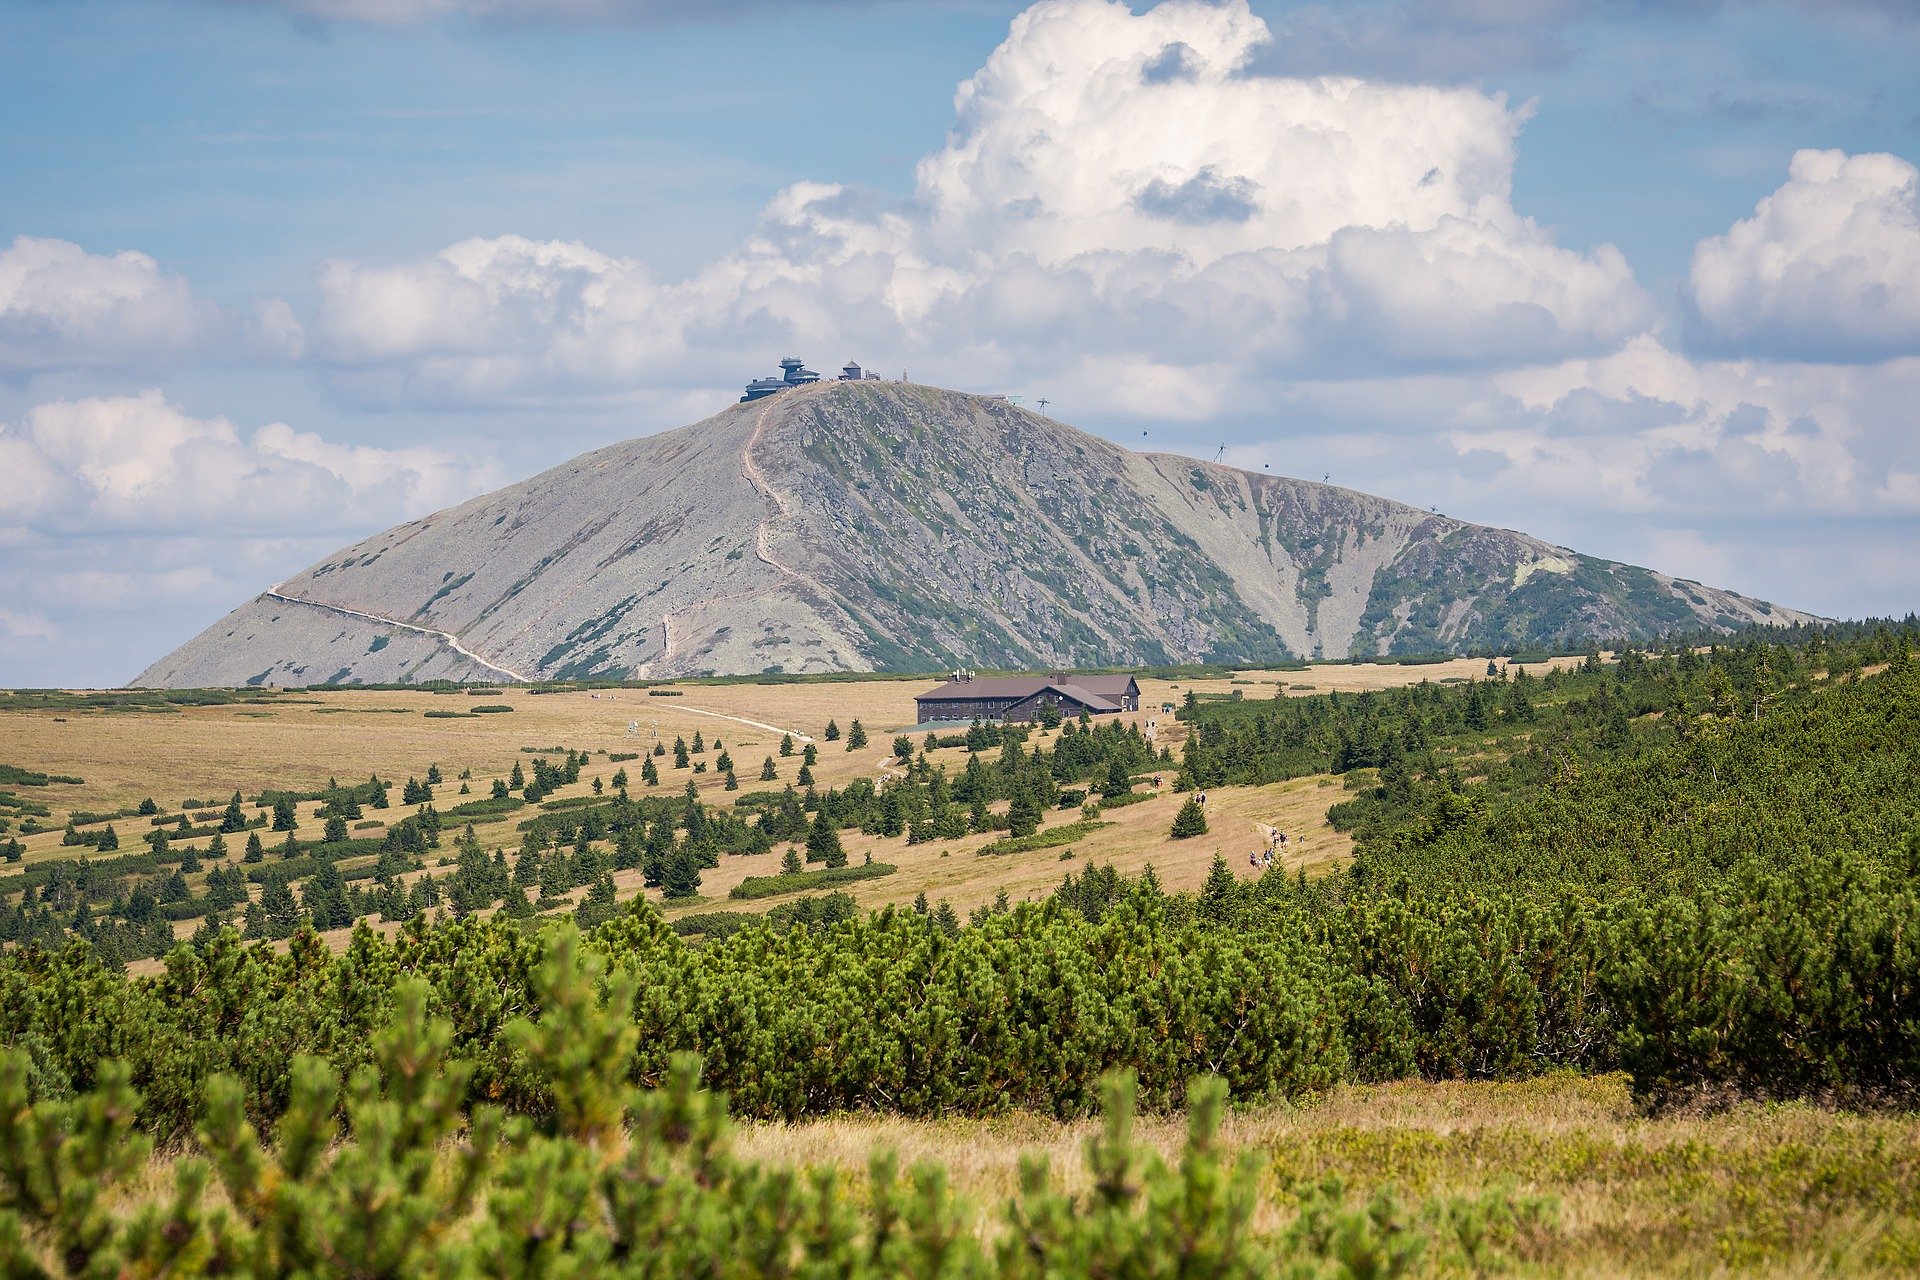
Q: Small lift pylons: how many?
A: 4